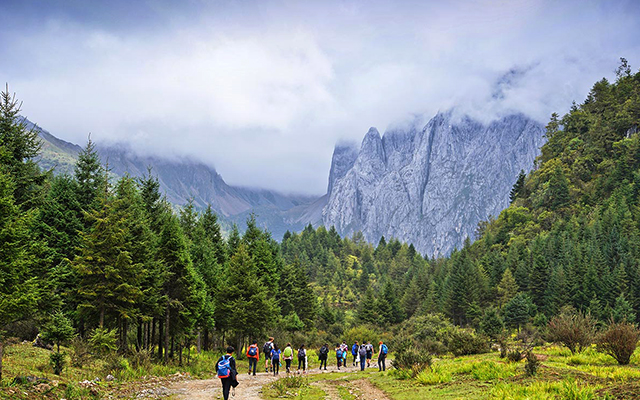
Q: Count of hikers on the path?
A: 13